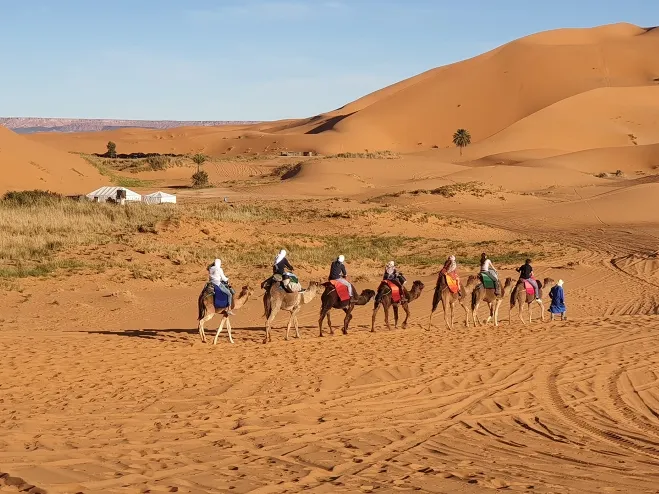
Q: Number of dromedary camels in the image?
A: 7